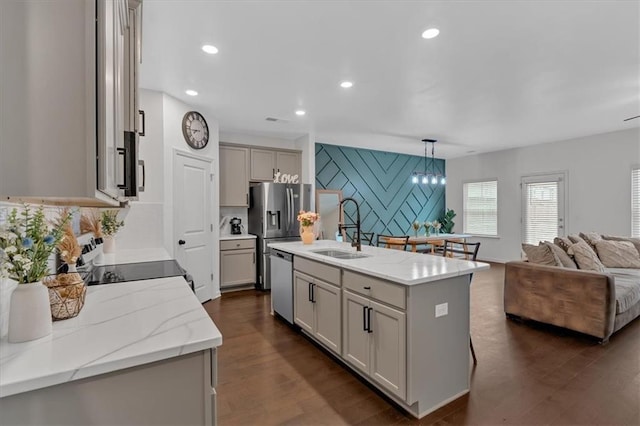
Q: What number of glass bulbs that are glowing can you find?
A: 4